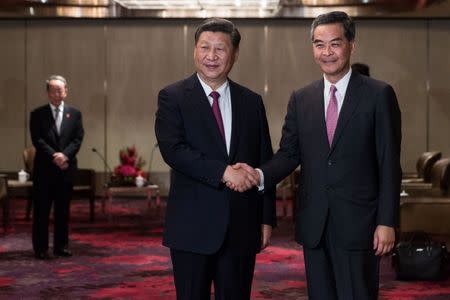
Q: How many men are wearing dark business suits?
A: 3